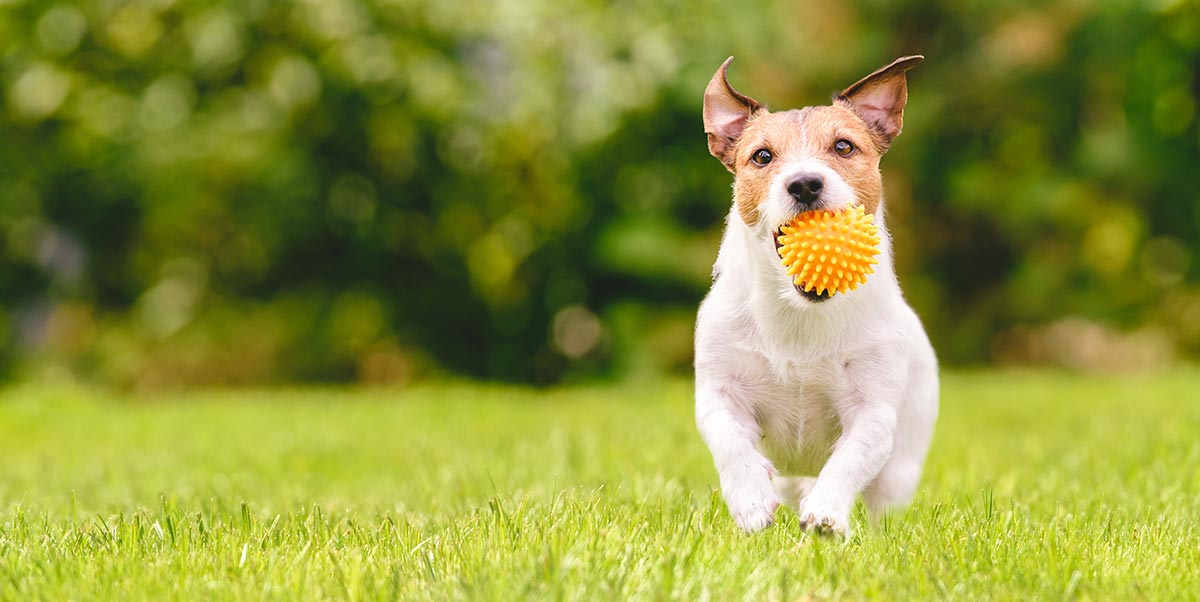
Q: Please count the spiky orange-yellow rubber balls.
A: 1